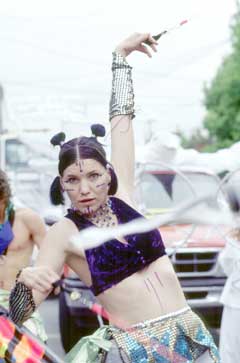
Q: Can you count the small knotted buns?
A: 2